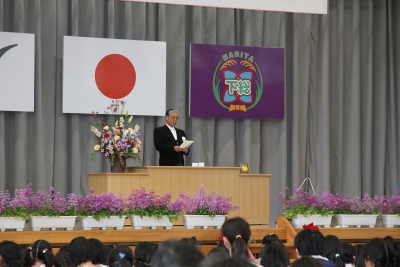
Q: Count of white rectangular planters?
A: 8